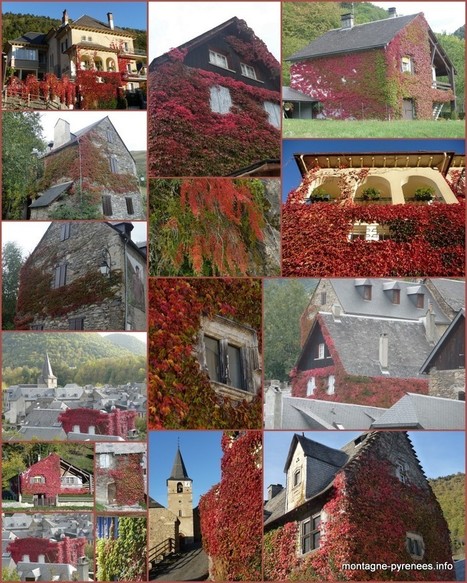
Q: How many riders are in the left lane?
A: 0